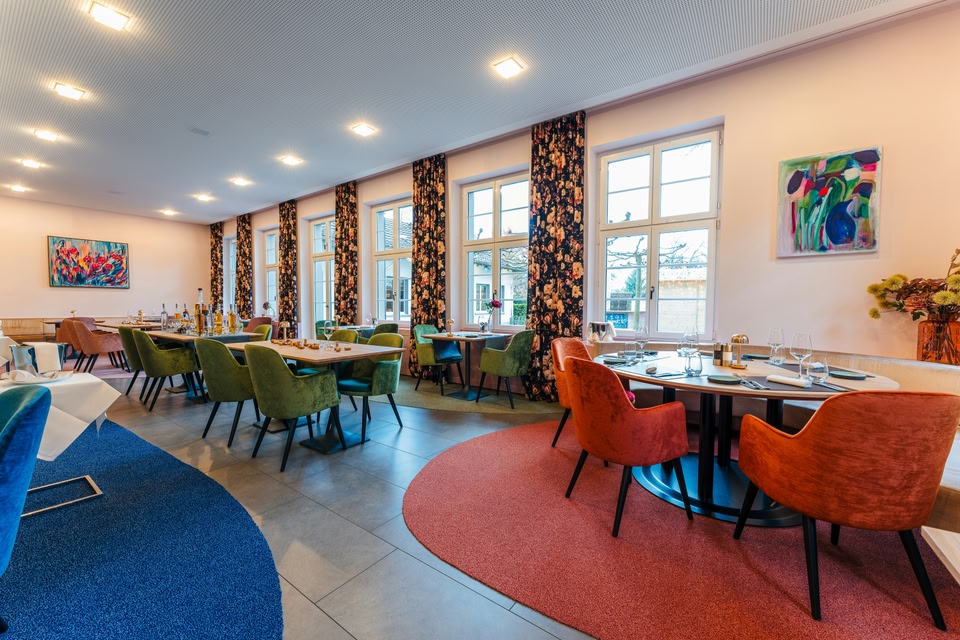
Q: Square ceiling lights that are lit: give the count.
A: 11